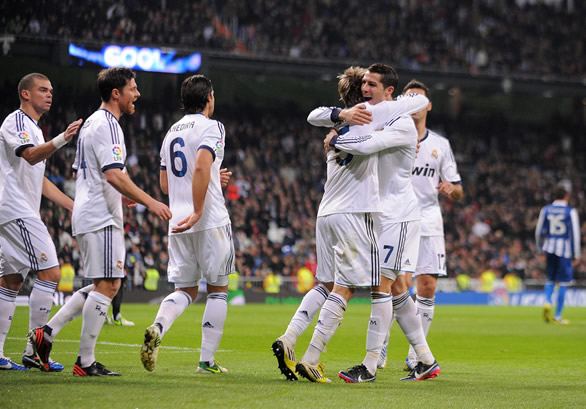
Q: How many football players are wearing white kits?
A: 6